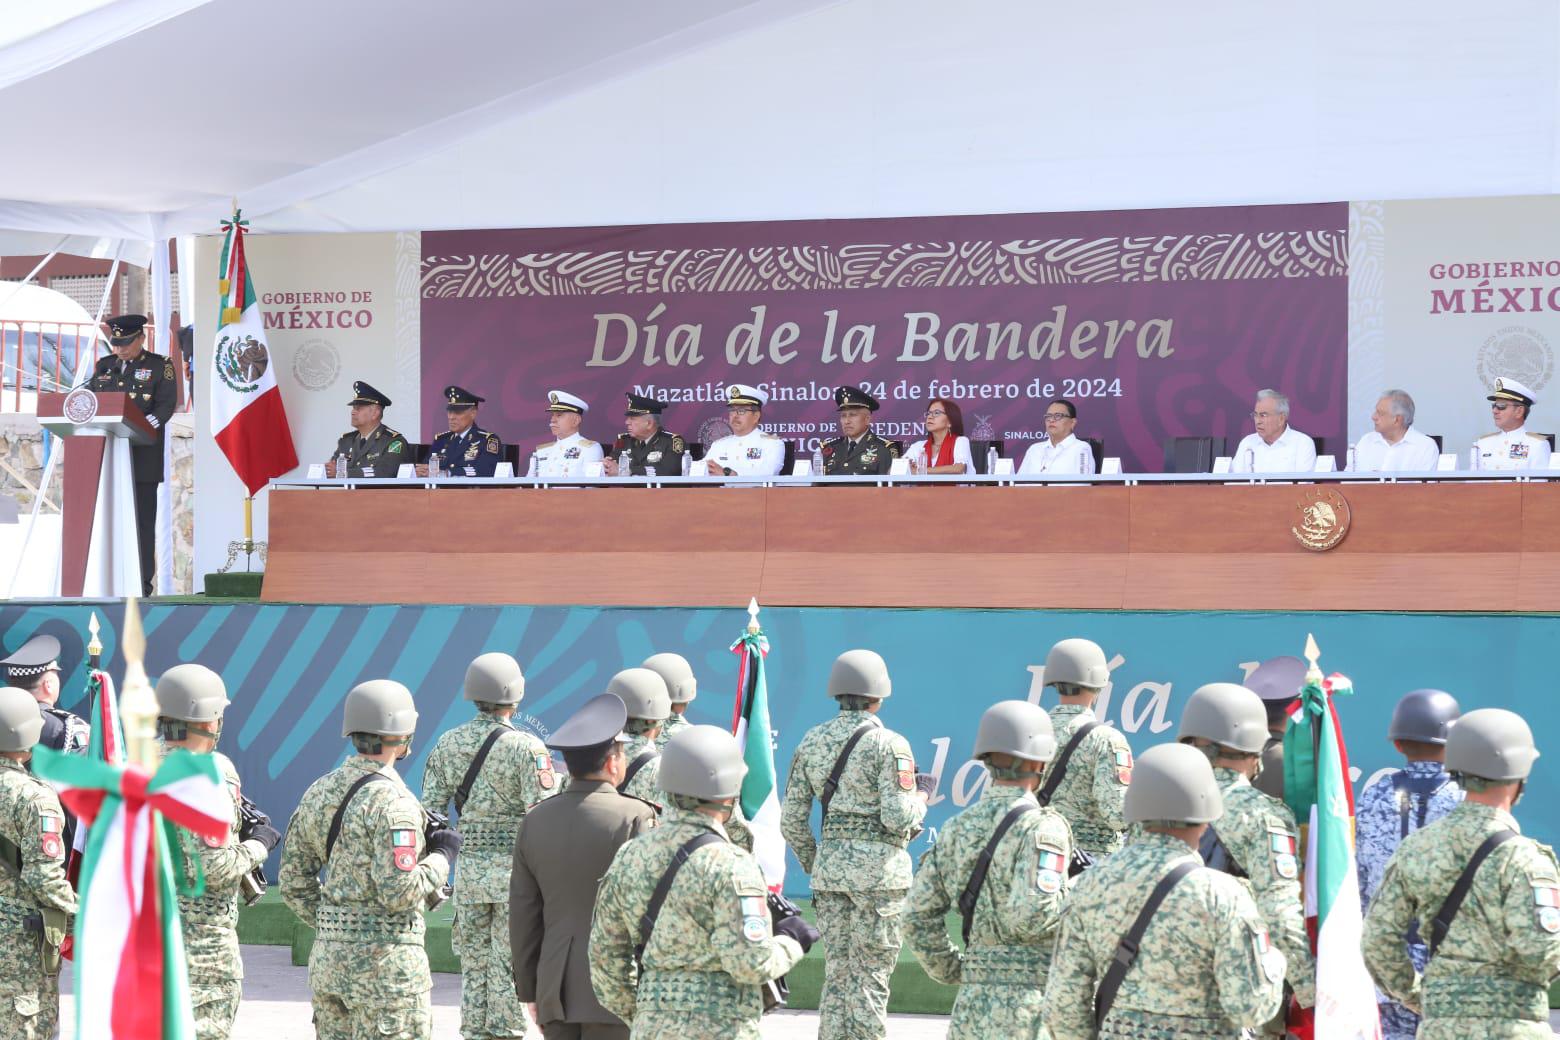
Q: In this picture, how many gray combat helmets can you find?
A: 13